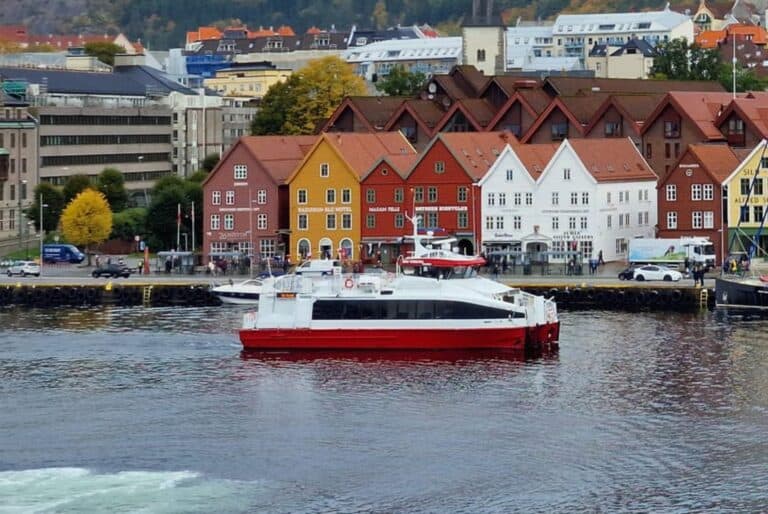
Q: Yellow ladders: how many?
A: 2